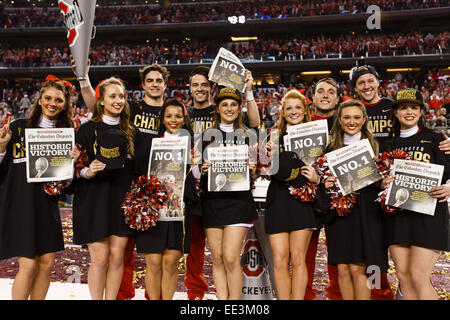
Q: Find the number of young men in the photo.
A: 4